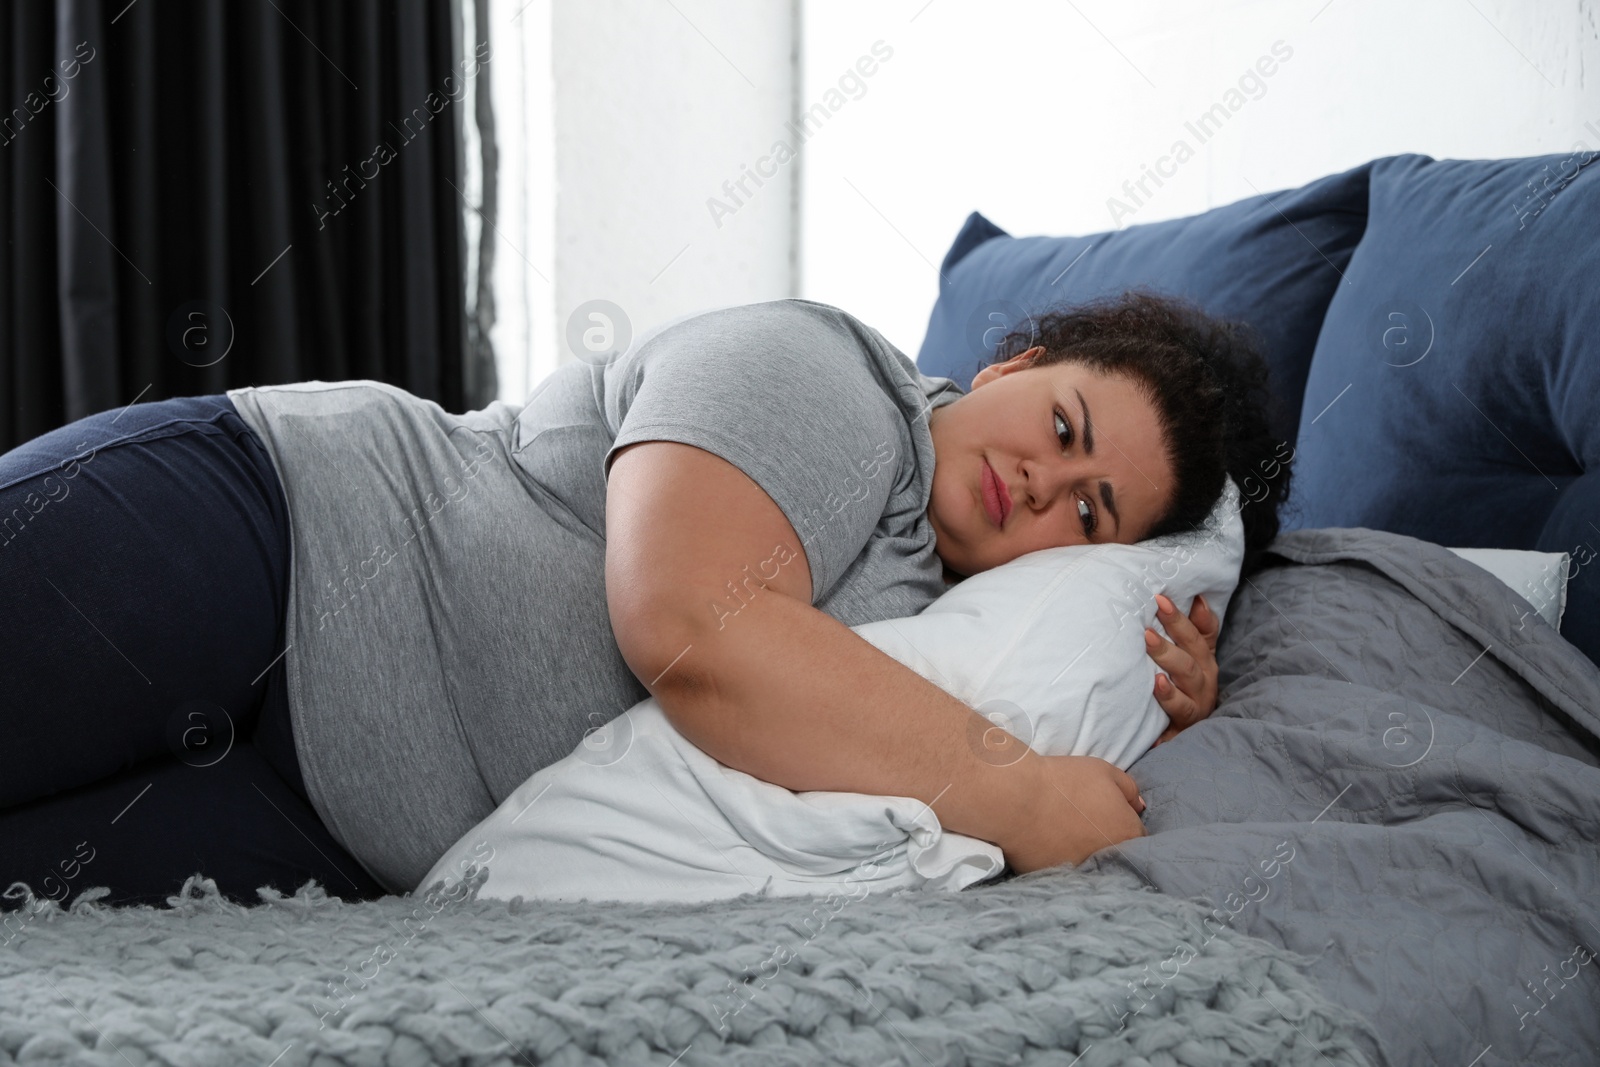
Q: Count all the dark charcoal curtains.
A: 1